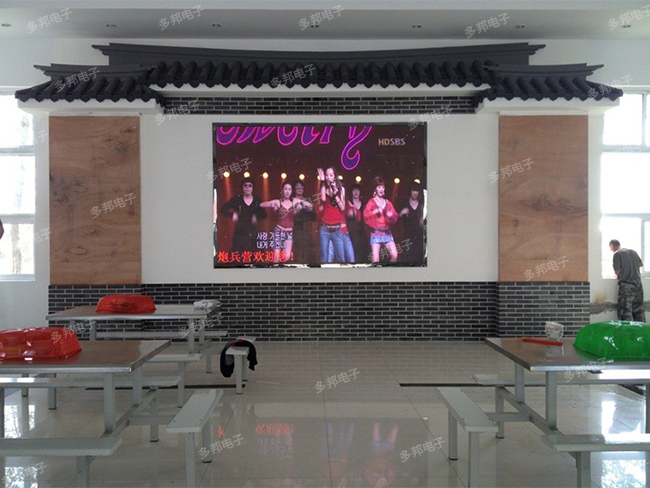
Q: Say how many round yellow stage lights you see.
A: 10